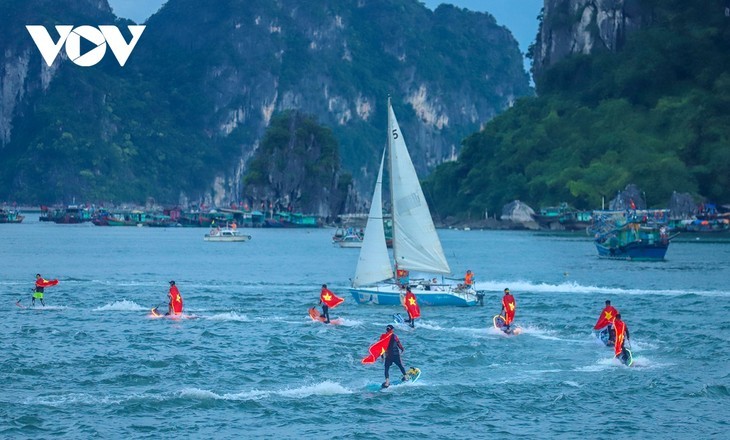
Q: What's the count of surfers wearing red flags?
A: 8